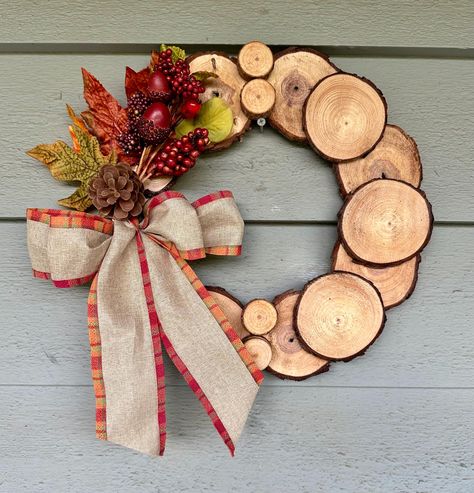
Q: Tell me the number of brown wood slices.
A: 13